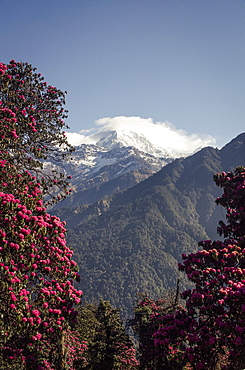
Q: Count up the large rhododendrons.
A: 2